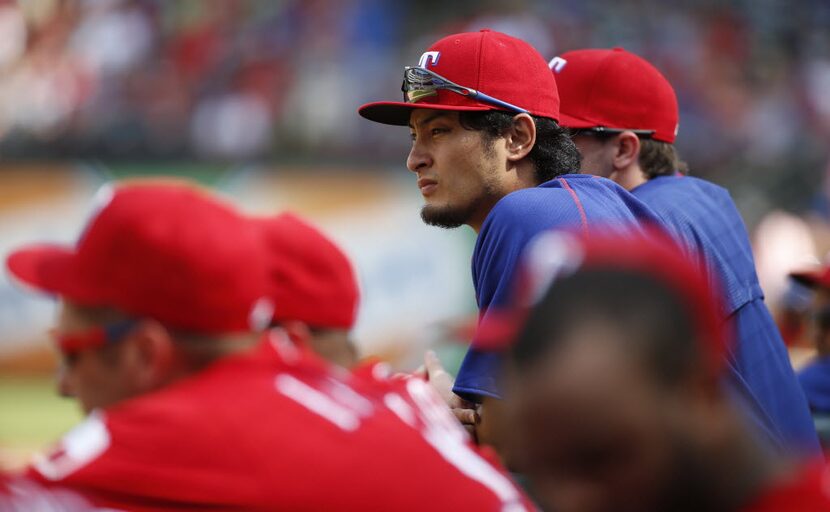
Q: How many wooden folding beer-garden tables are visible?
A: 0